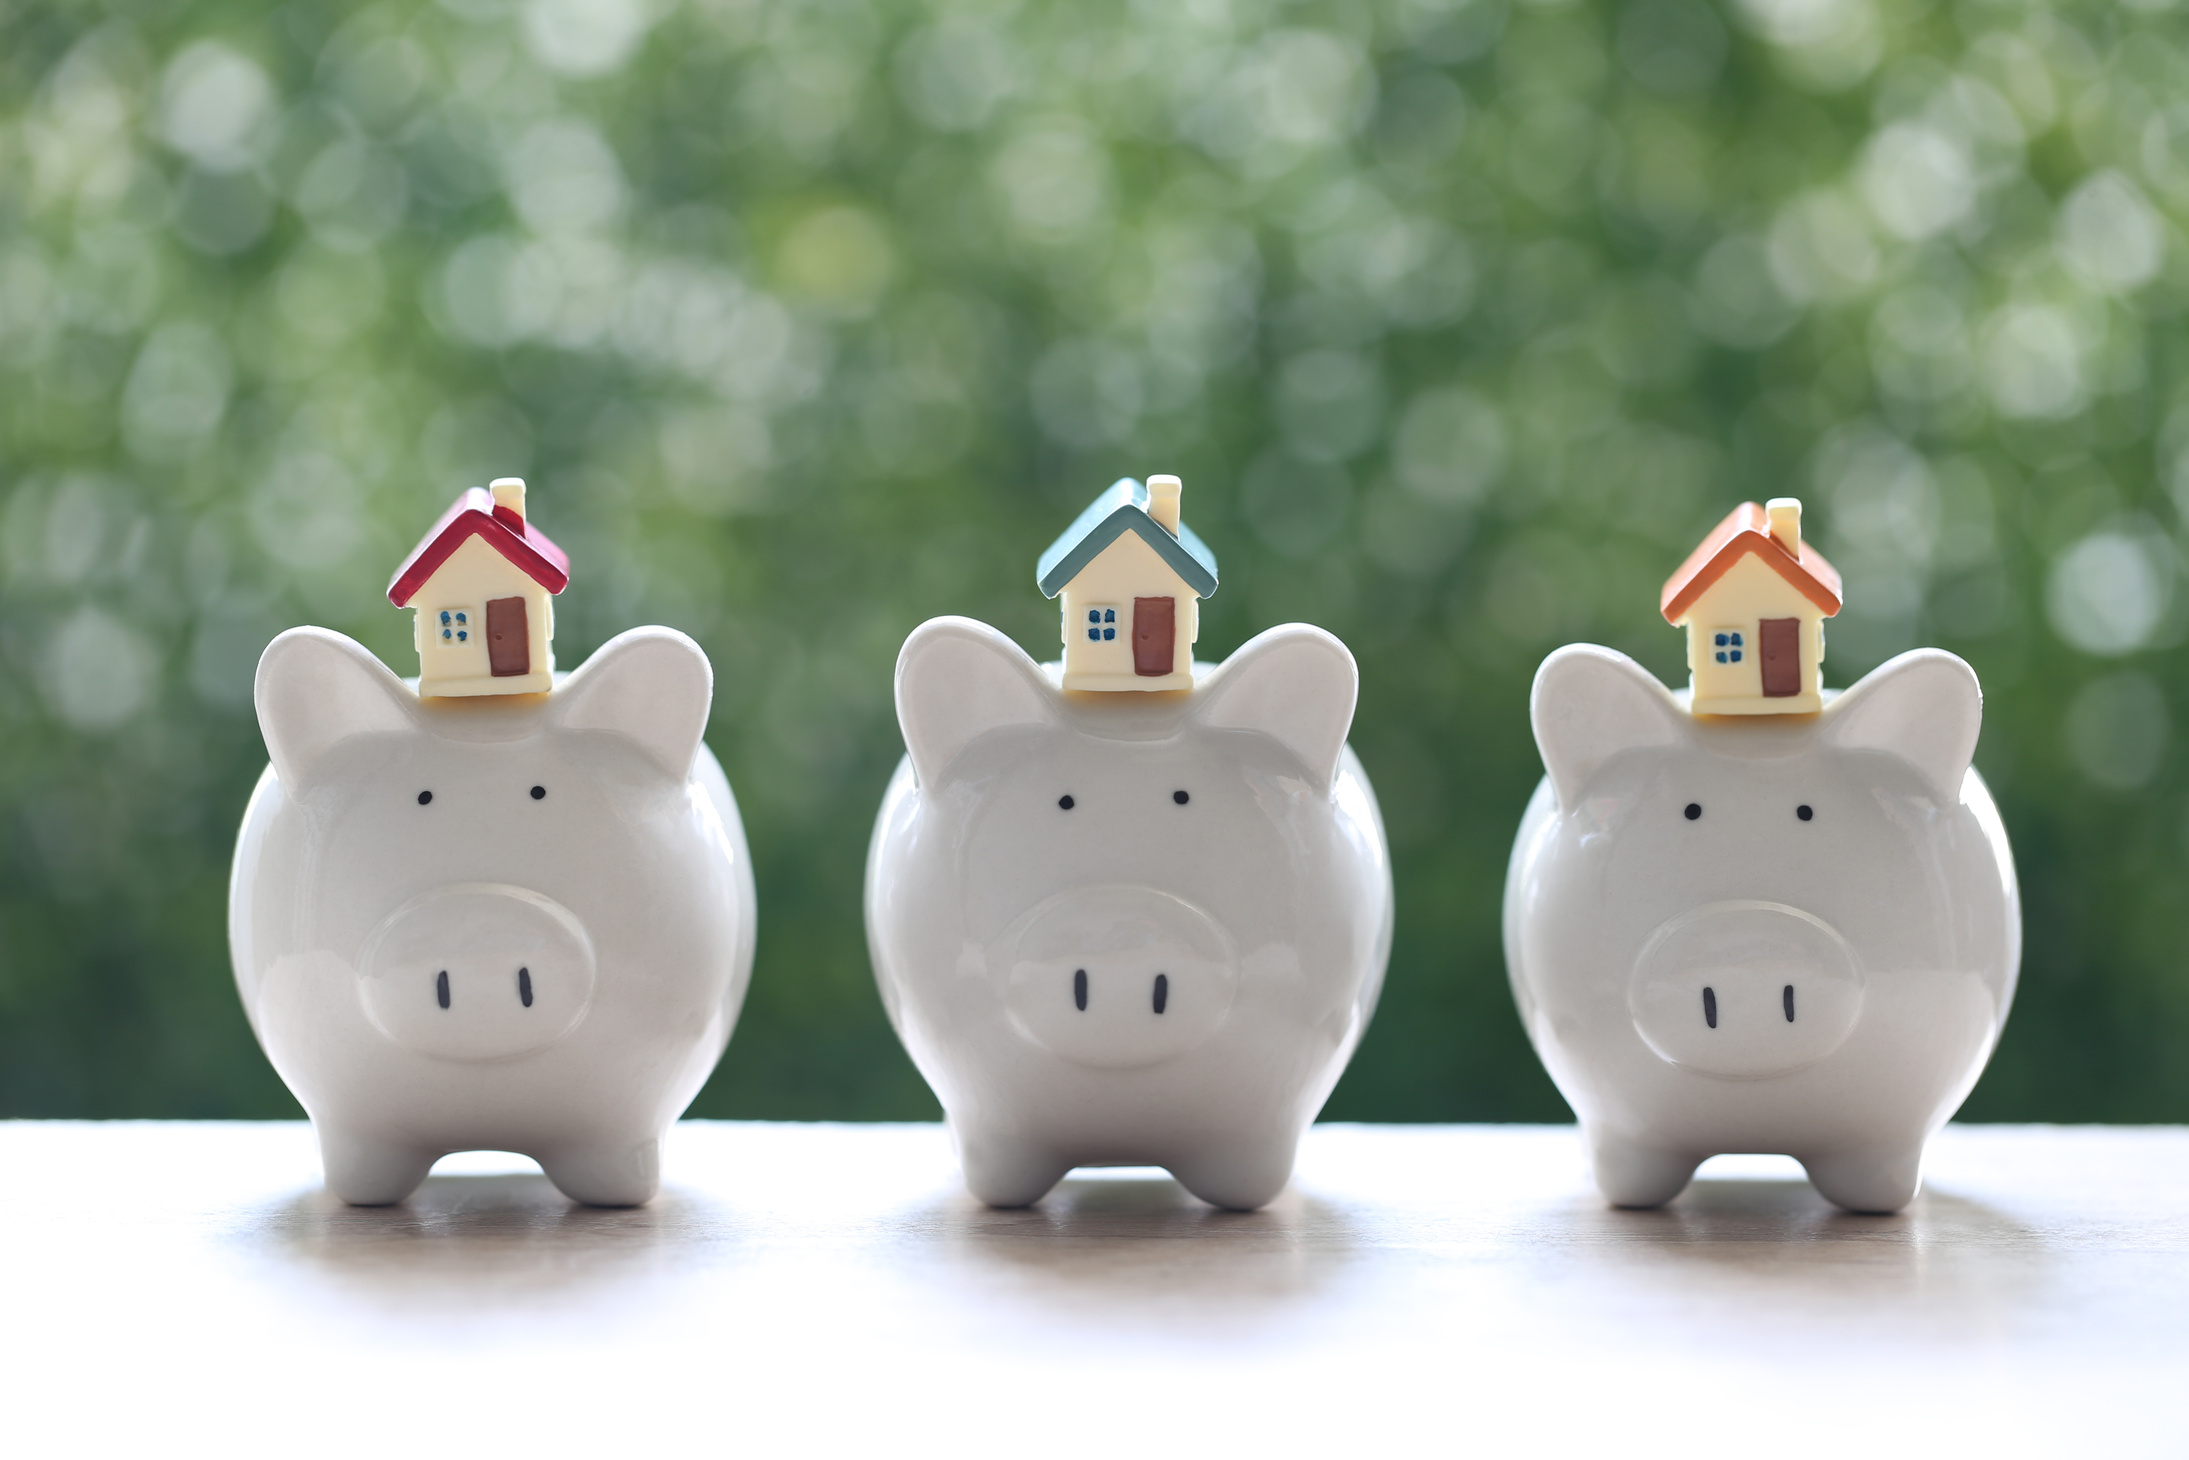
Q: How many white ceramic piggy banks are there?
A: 3